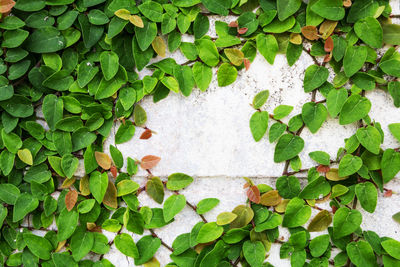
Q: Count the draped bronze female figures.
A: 0